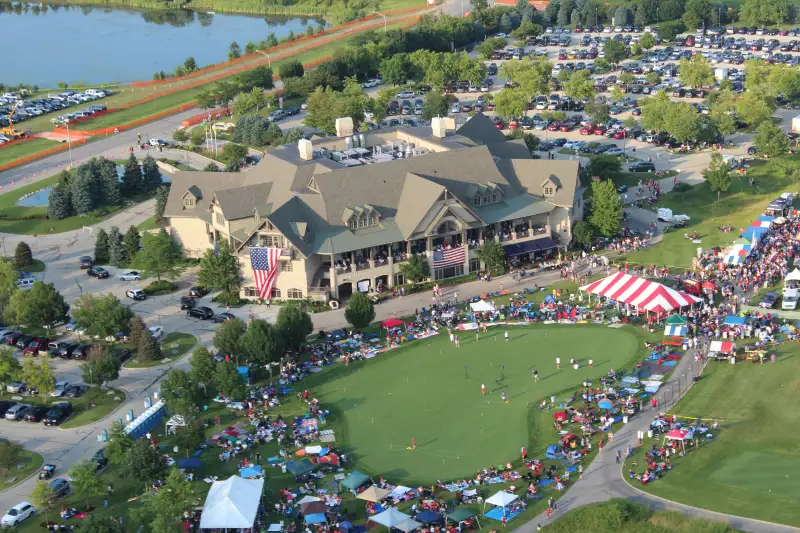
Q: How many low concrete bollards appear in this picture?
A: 0